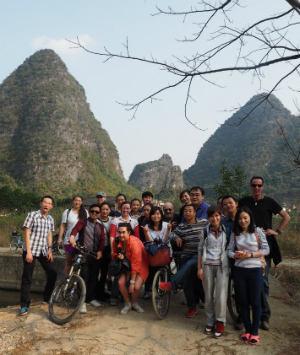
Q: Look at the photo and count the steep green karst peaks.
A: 3